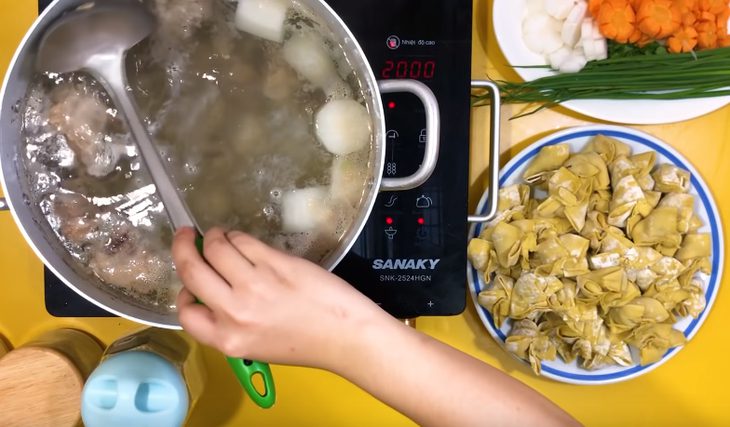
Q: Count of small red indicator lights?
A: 3